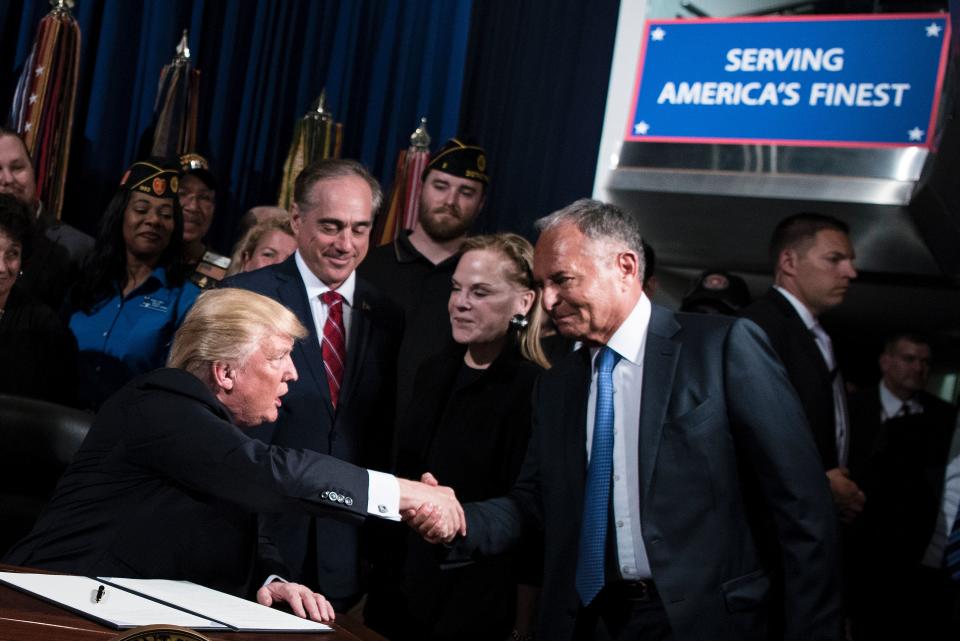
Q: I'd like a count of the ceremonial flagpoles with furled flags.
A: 4